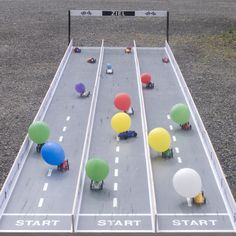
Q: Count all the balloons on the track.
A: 10